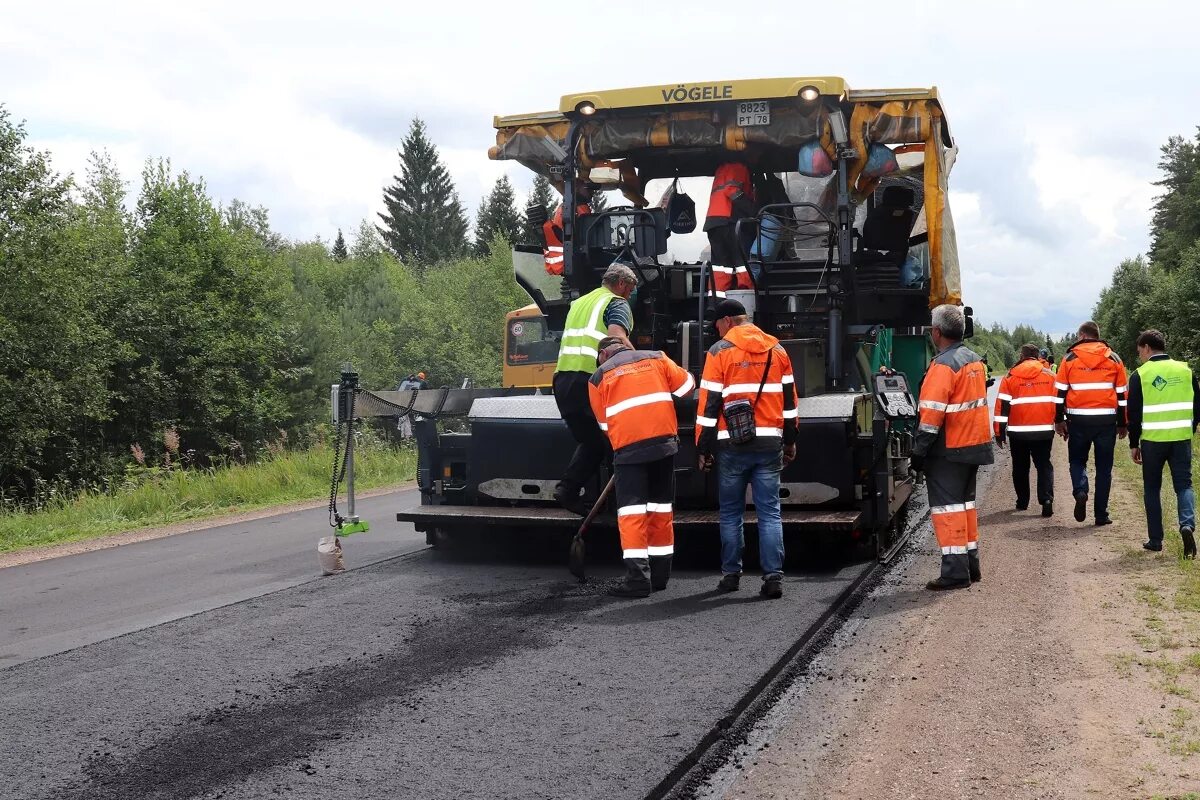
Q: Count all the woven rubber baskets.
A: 0